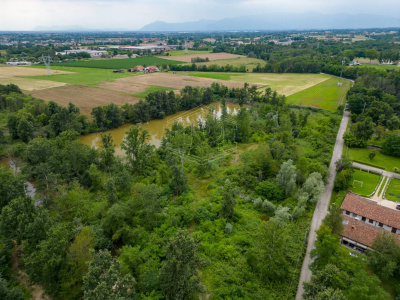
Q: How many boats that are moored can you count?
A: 0